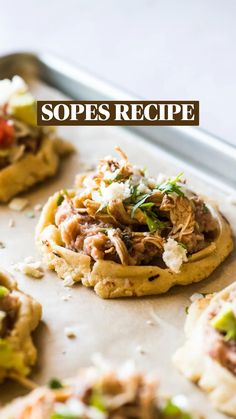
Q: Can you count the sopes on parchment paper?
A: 5